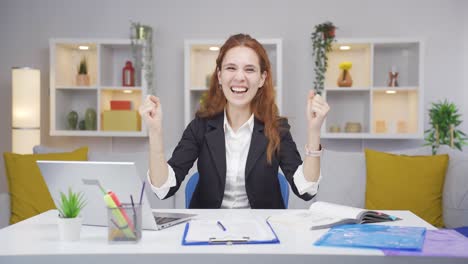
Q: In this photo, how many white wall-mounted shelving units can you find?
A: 3